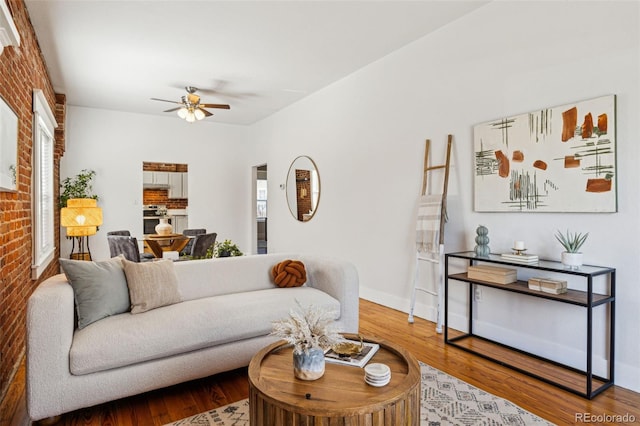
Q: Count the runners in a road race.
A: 0